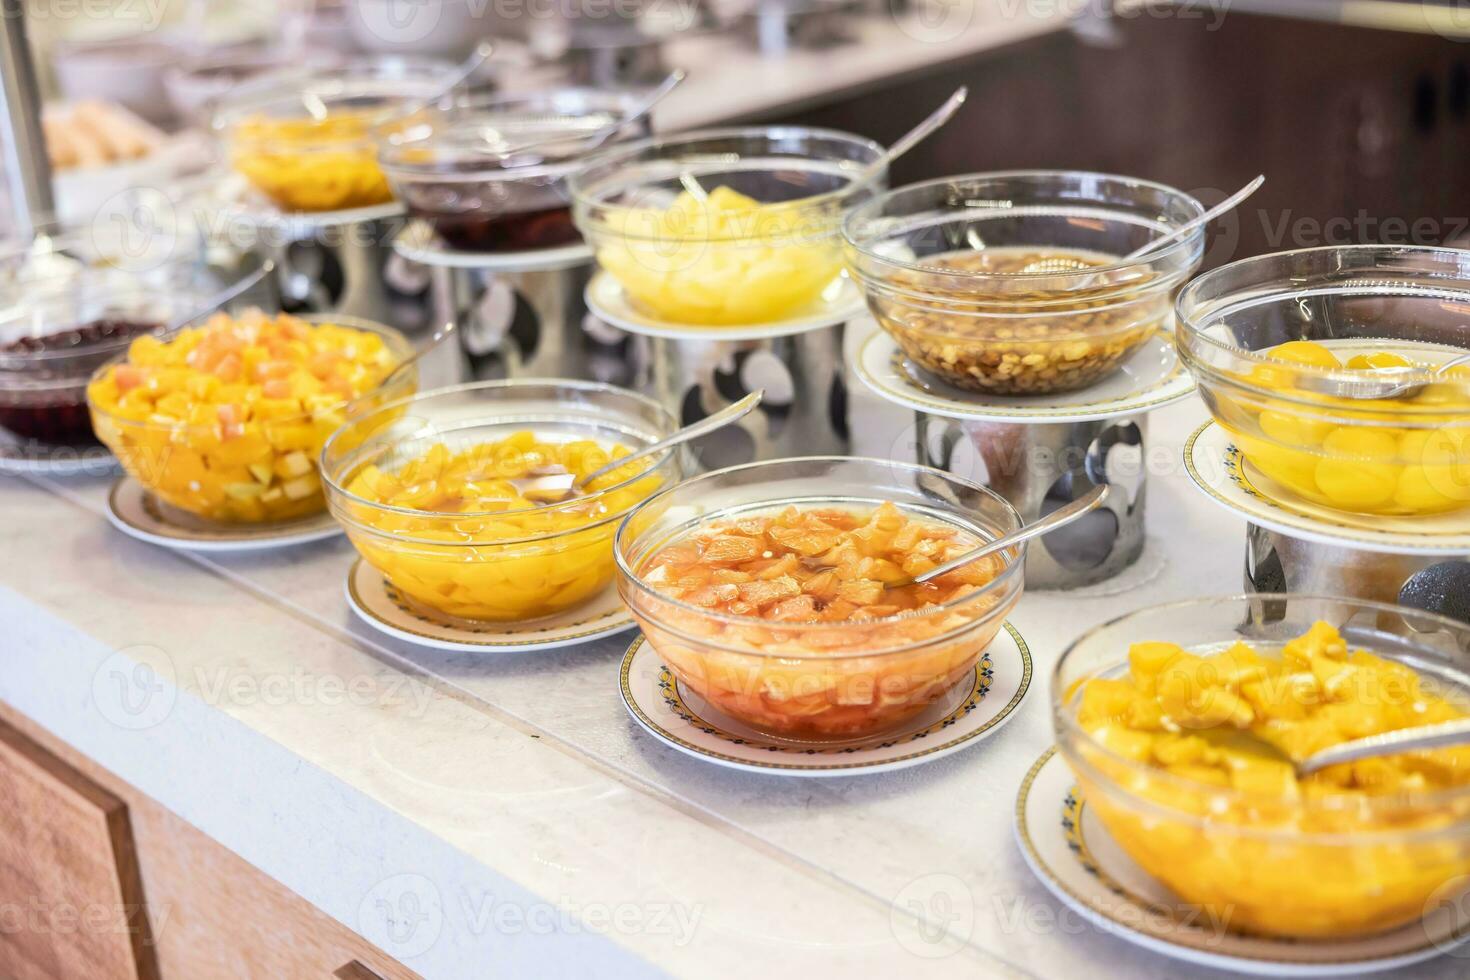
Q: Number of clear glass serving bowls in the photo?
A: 10